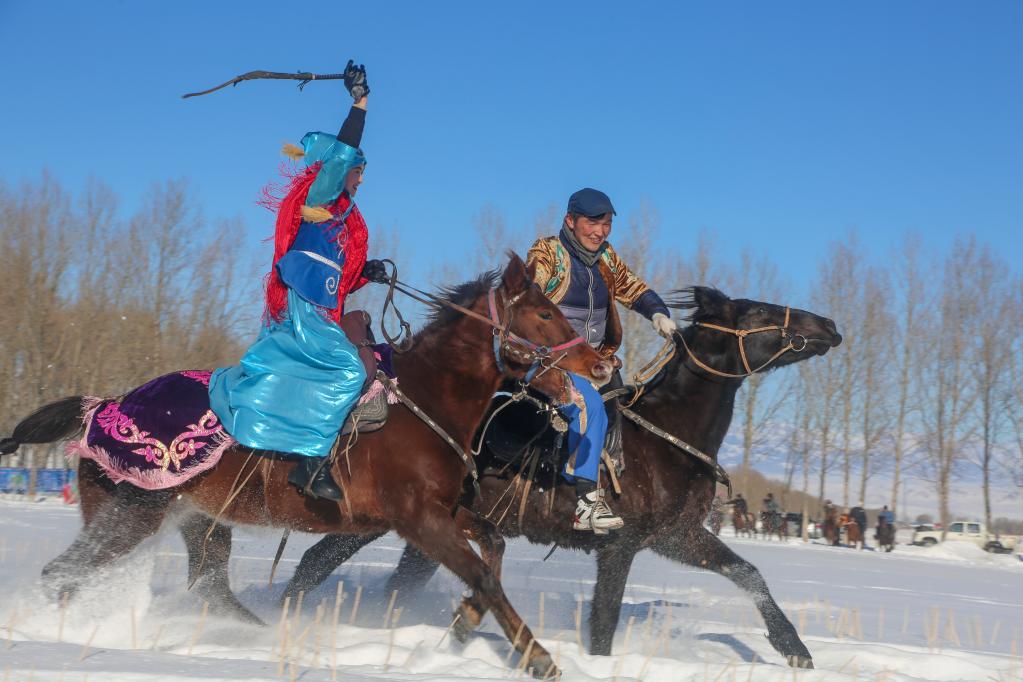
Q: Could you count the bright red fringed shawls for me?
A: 1